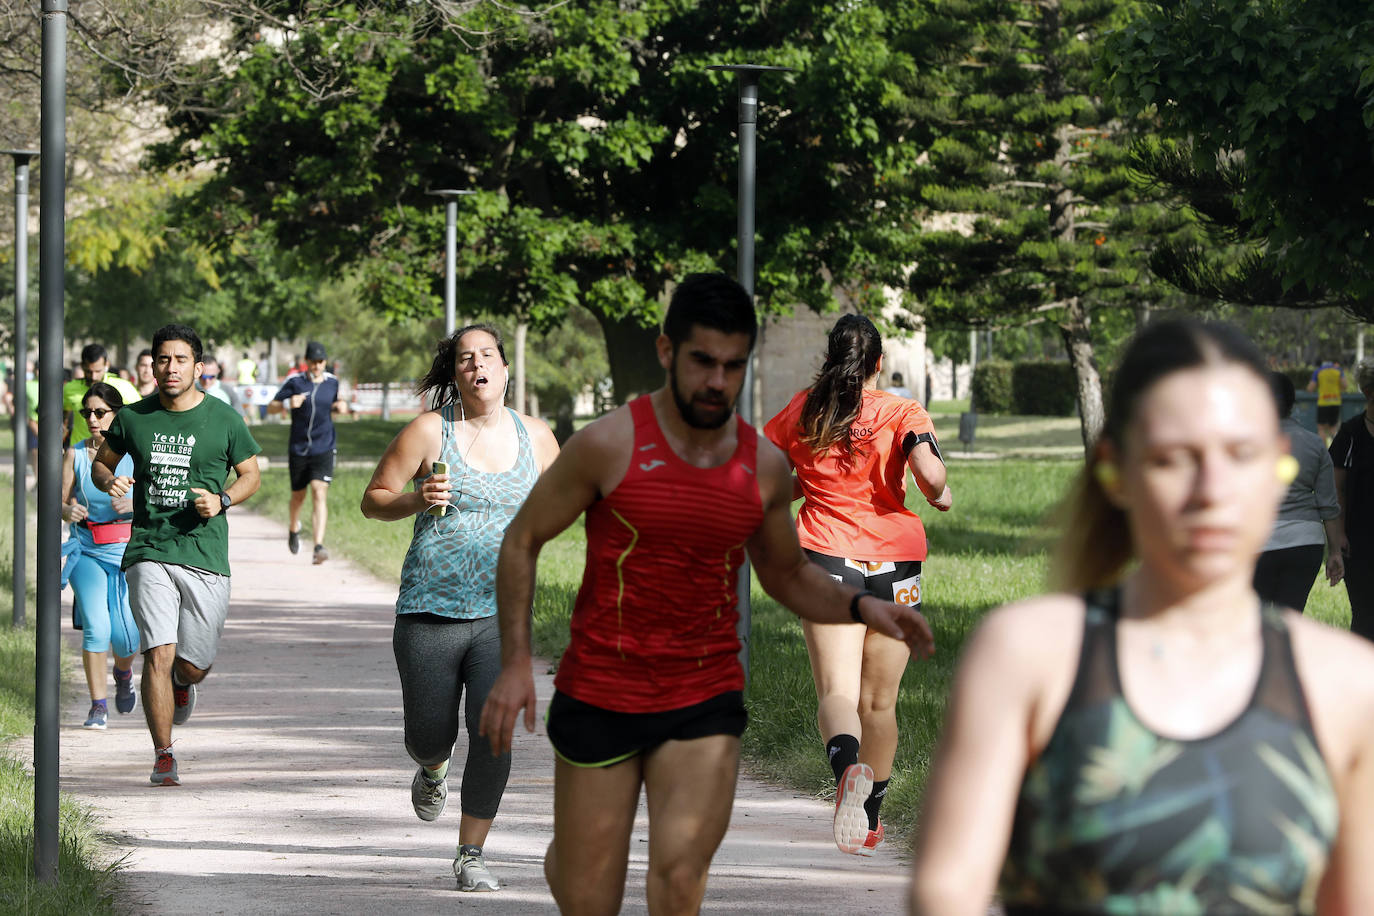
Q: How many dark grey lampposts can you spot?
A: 4